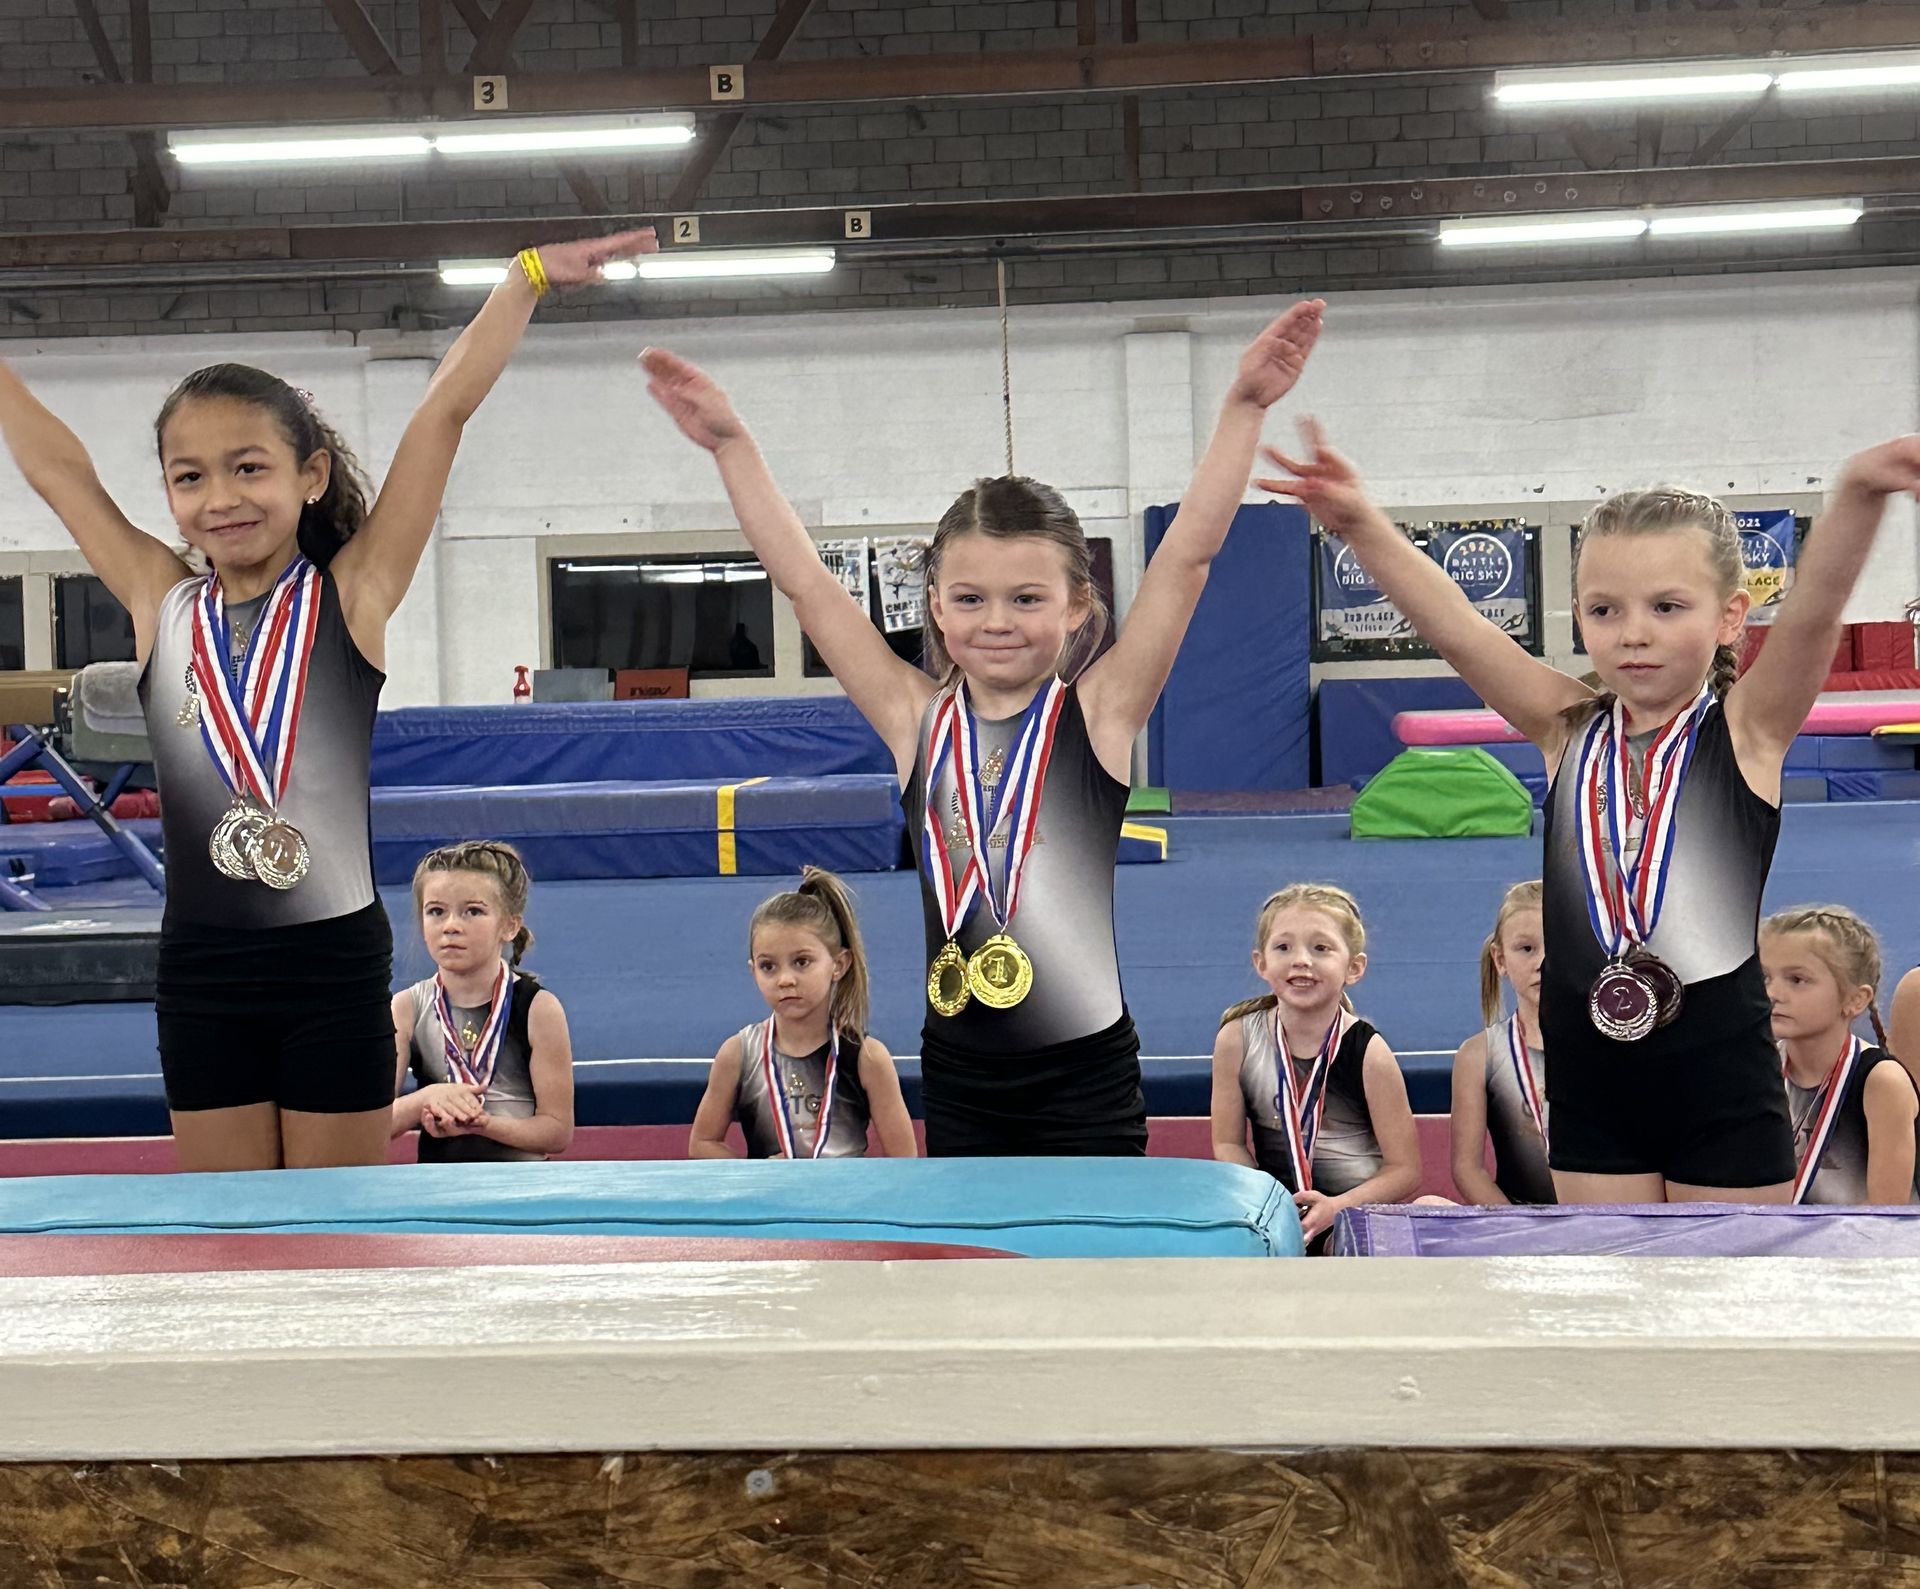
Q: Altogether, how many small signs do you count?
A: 4